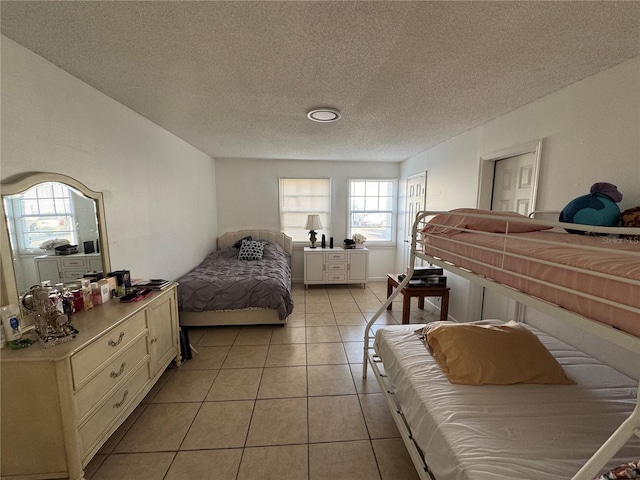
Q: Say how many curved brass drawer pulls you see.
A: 3